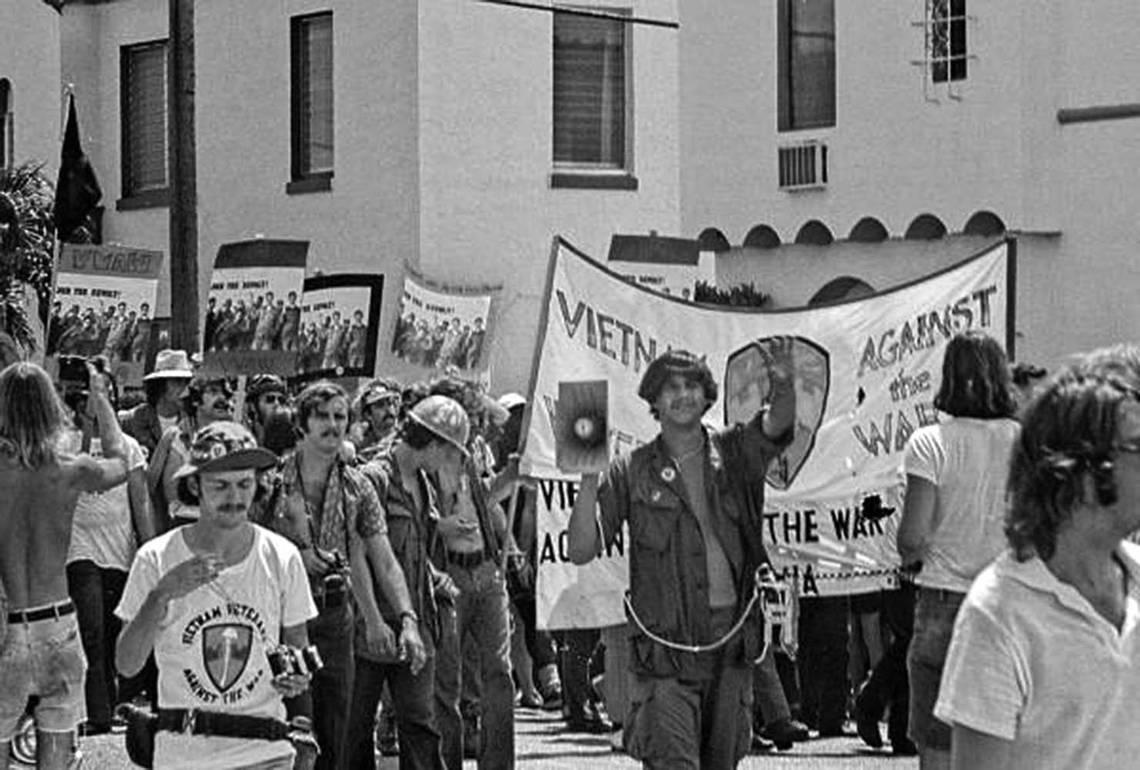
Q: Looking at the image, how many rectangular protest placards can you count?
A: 5